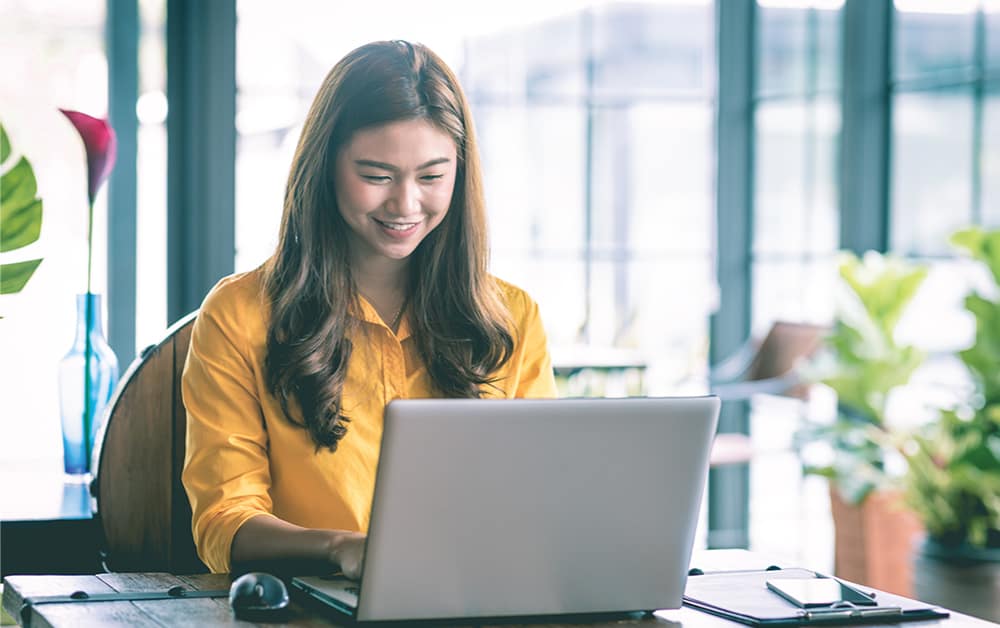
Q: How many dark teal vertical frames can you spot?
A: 4